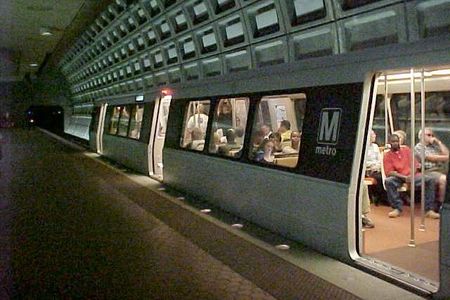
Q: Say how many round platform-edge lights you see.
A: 5